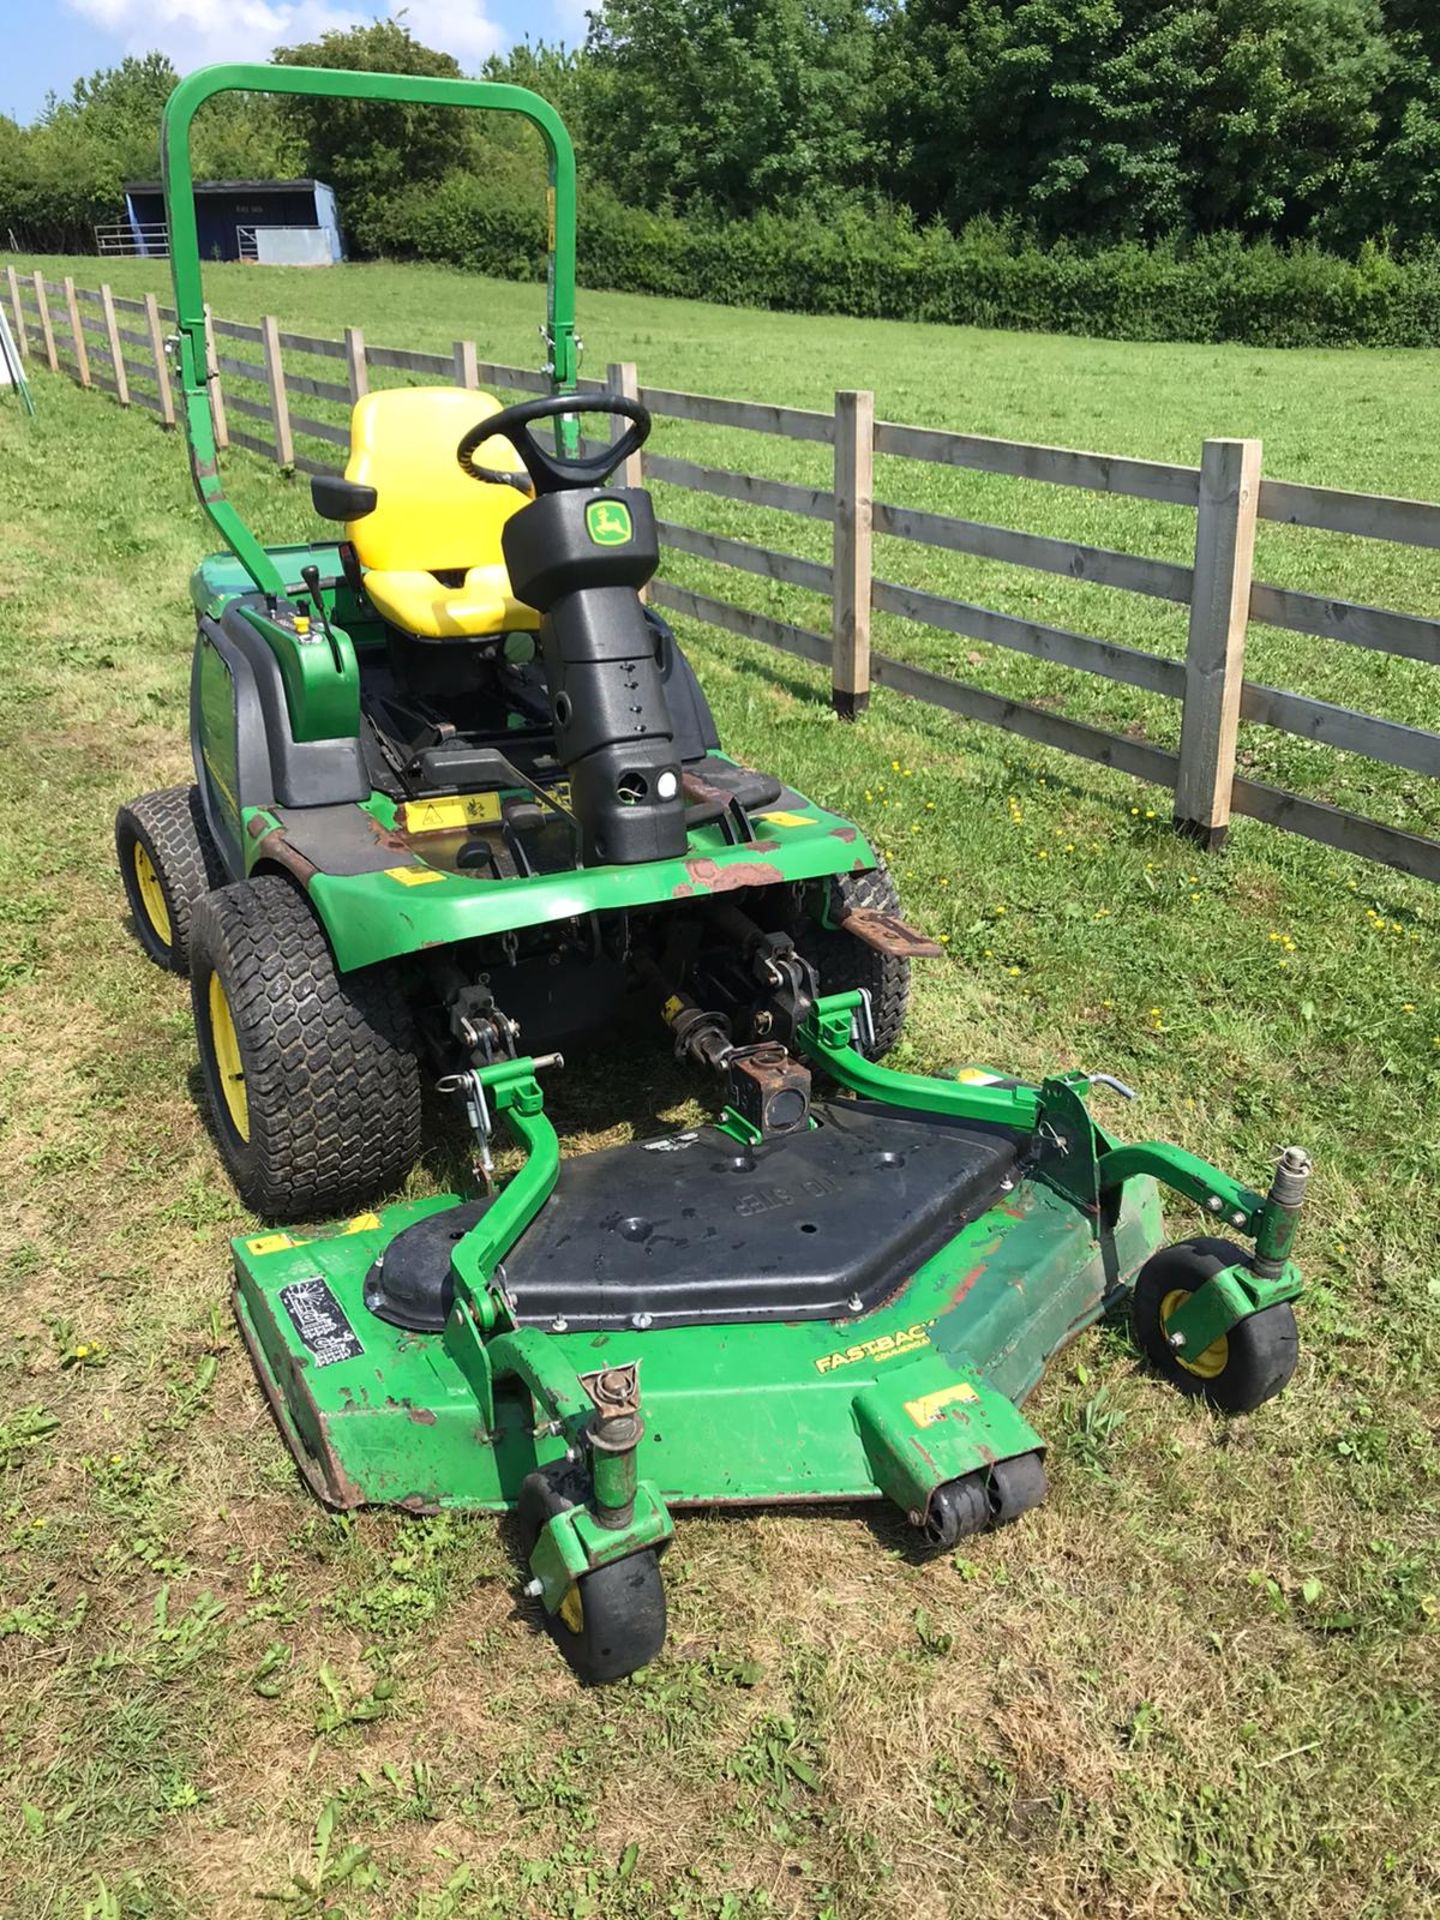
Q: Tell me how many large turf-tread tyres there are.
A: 3